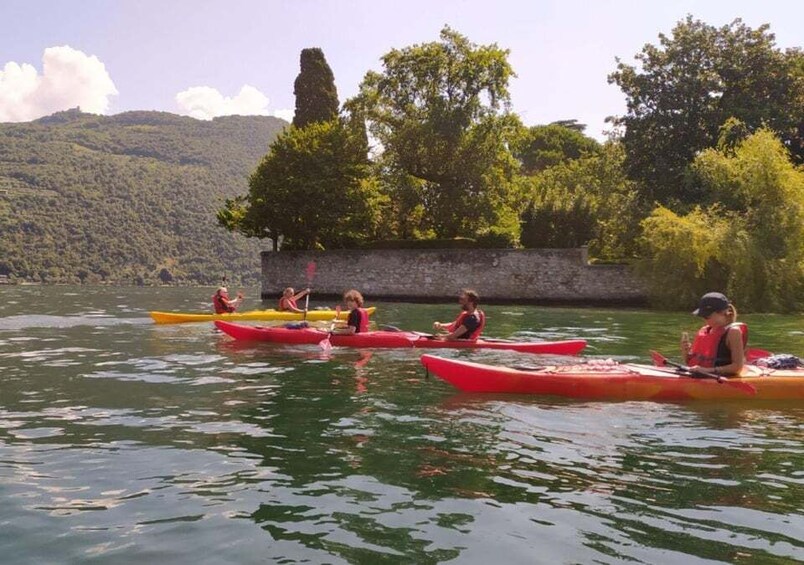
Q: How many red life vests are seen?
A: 5